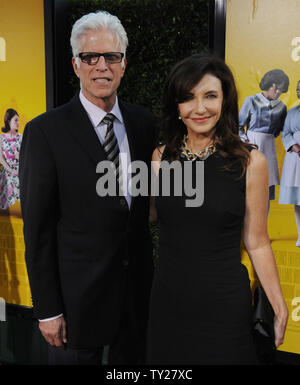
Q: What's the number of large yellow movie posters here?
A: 2